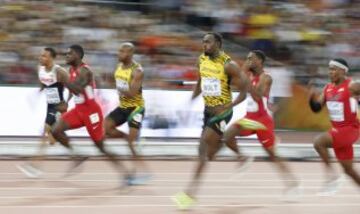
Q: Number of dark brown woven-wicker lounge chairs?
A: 0